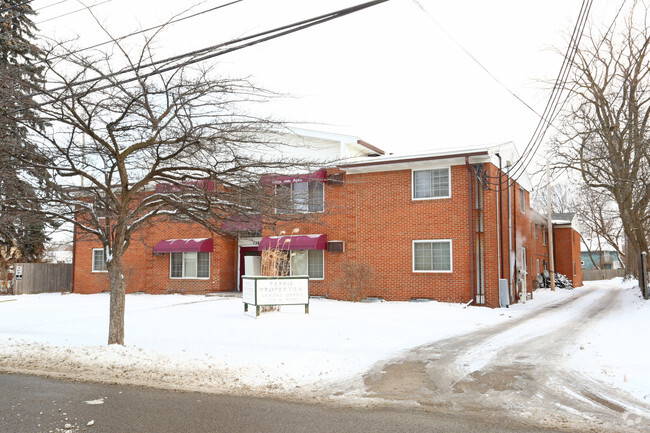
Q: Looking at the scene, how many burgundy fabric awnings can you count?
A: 5